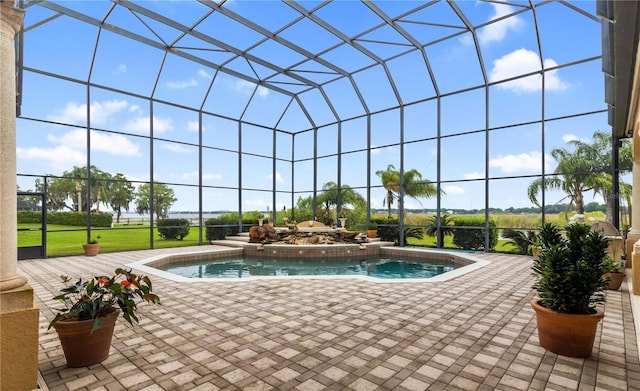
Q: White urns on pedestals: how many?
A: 2